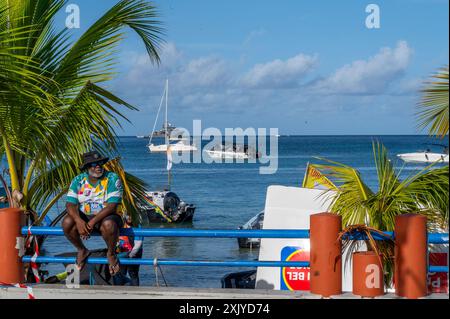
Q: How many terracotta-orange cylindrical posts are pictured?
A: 4